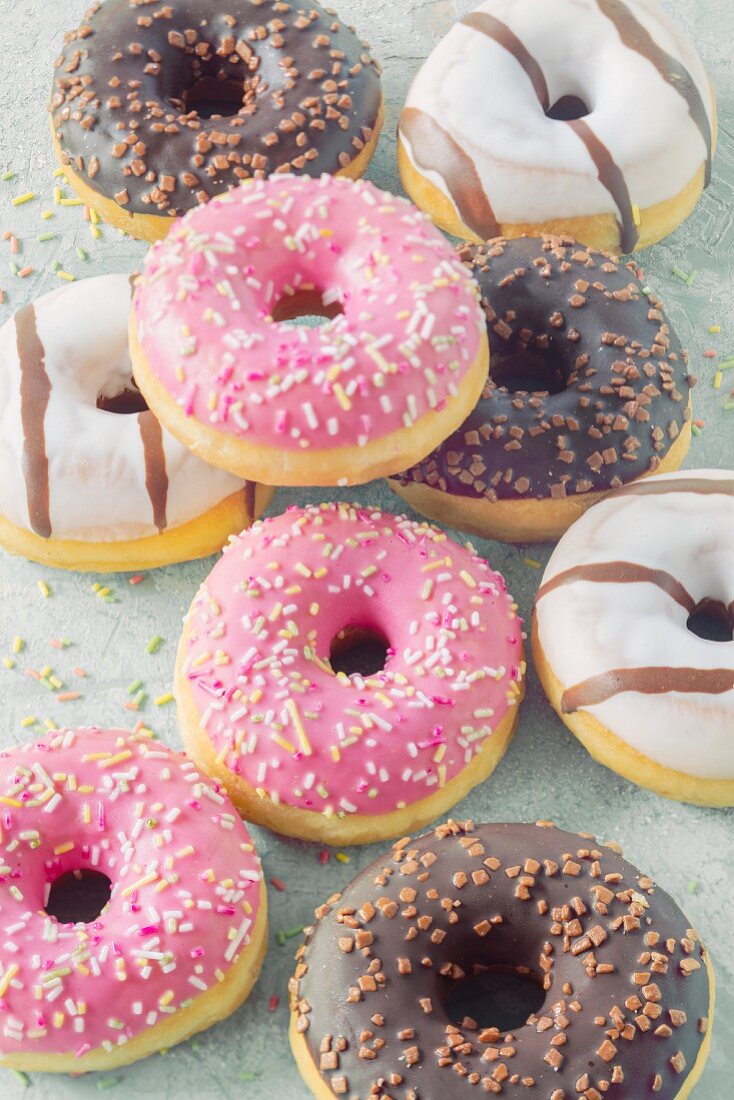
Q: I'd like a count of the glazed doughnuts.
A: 9